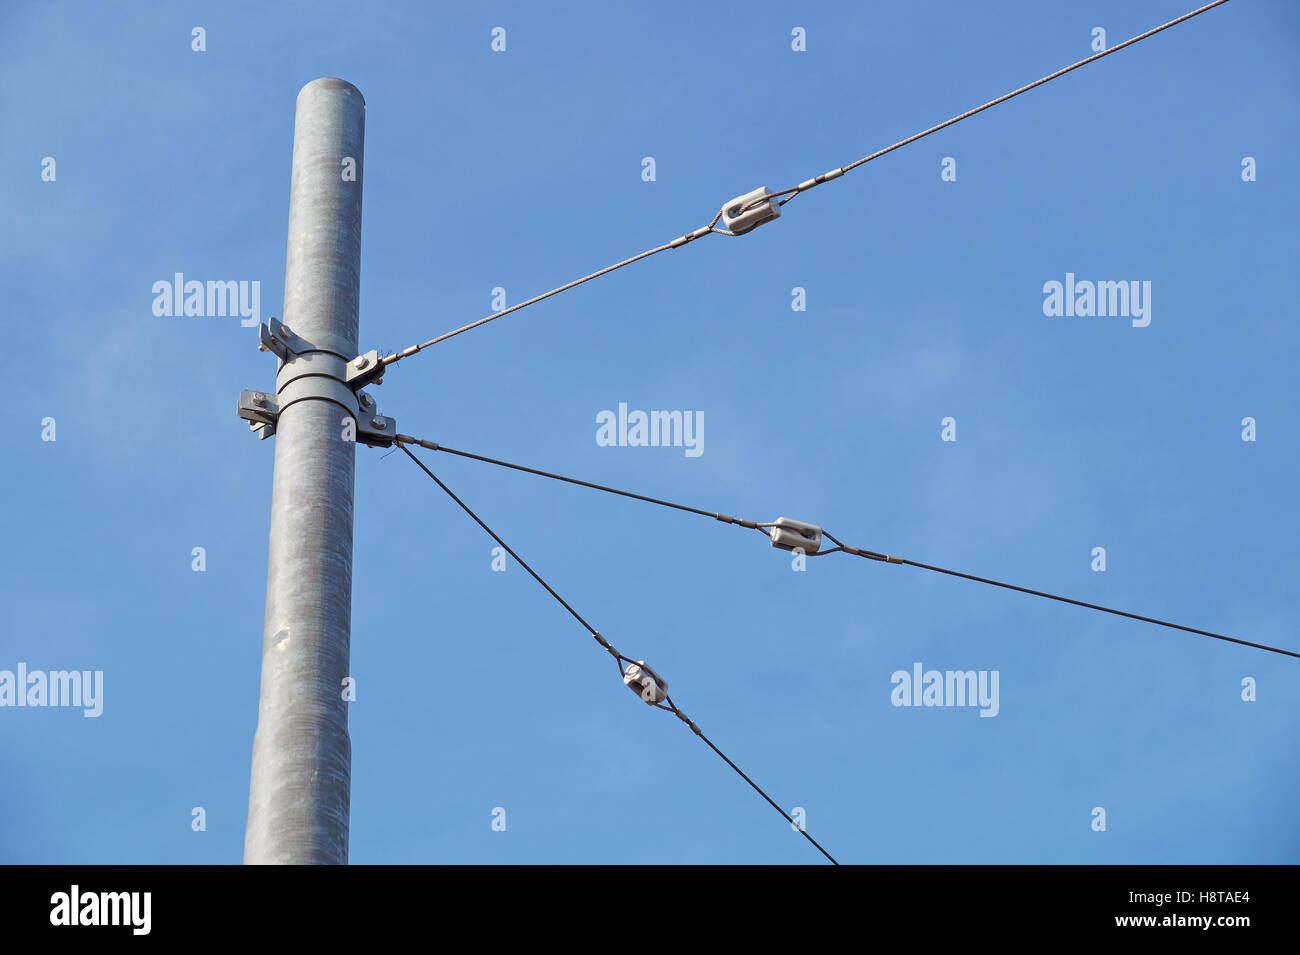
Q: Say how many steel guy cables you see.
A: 3